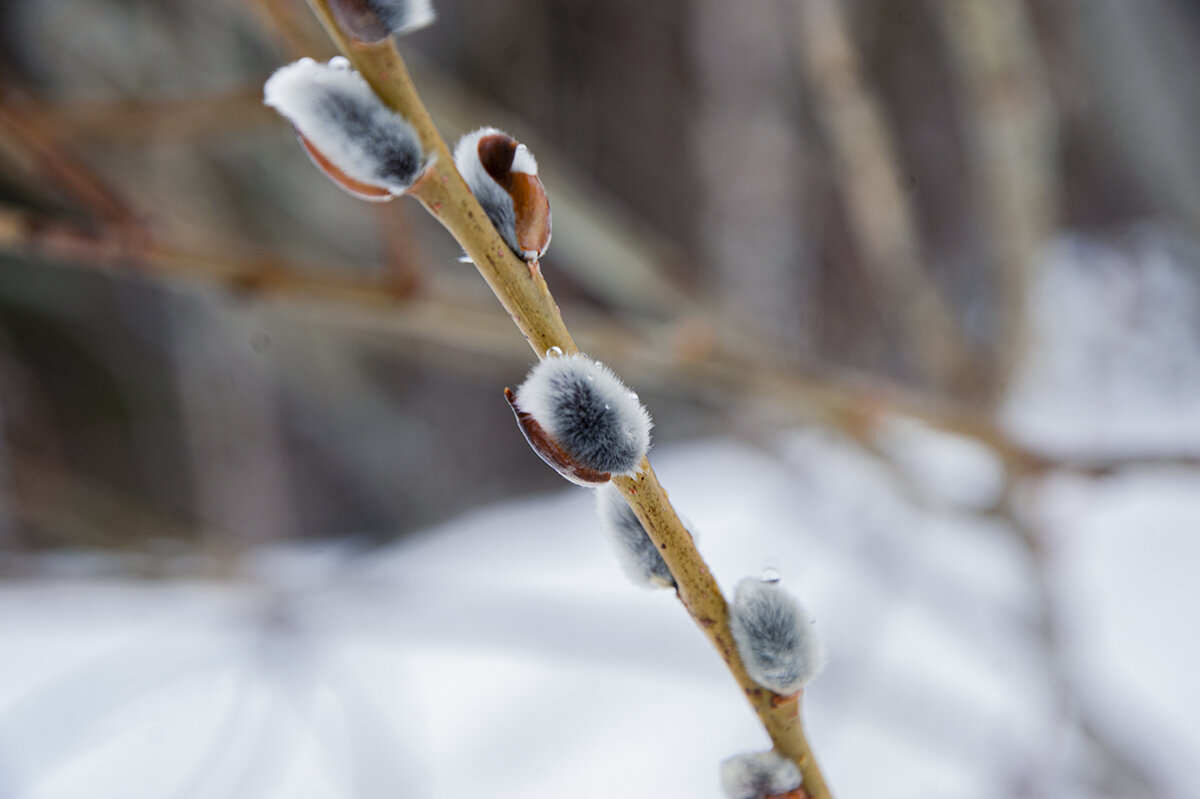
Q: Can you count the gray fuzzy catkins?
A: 7